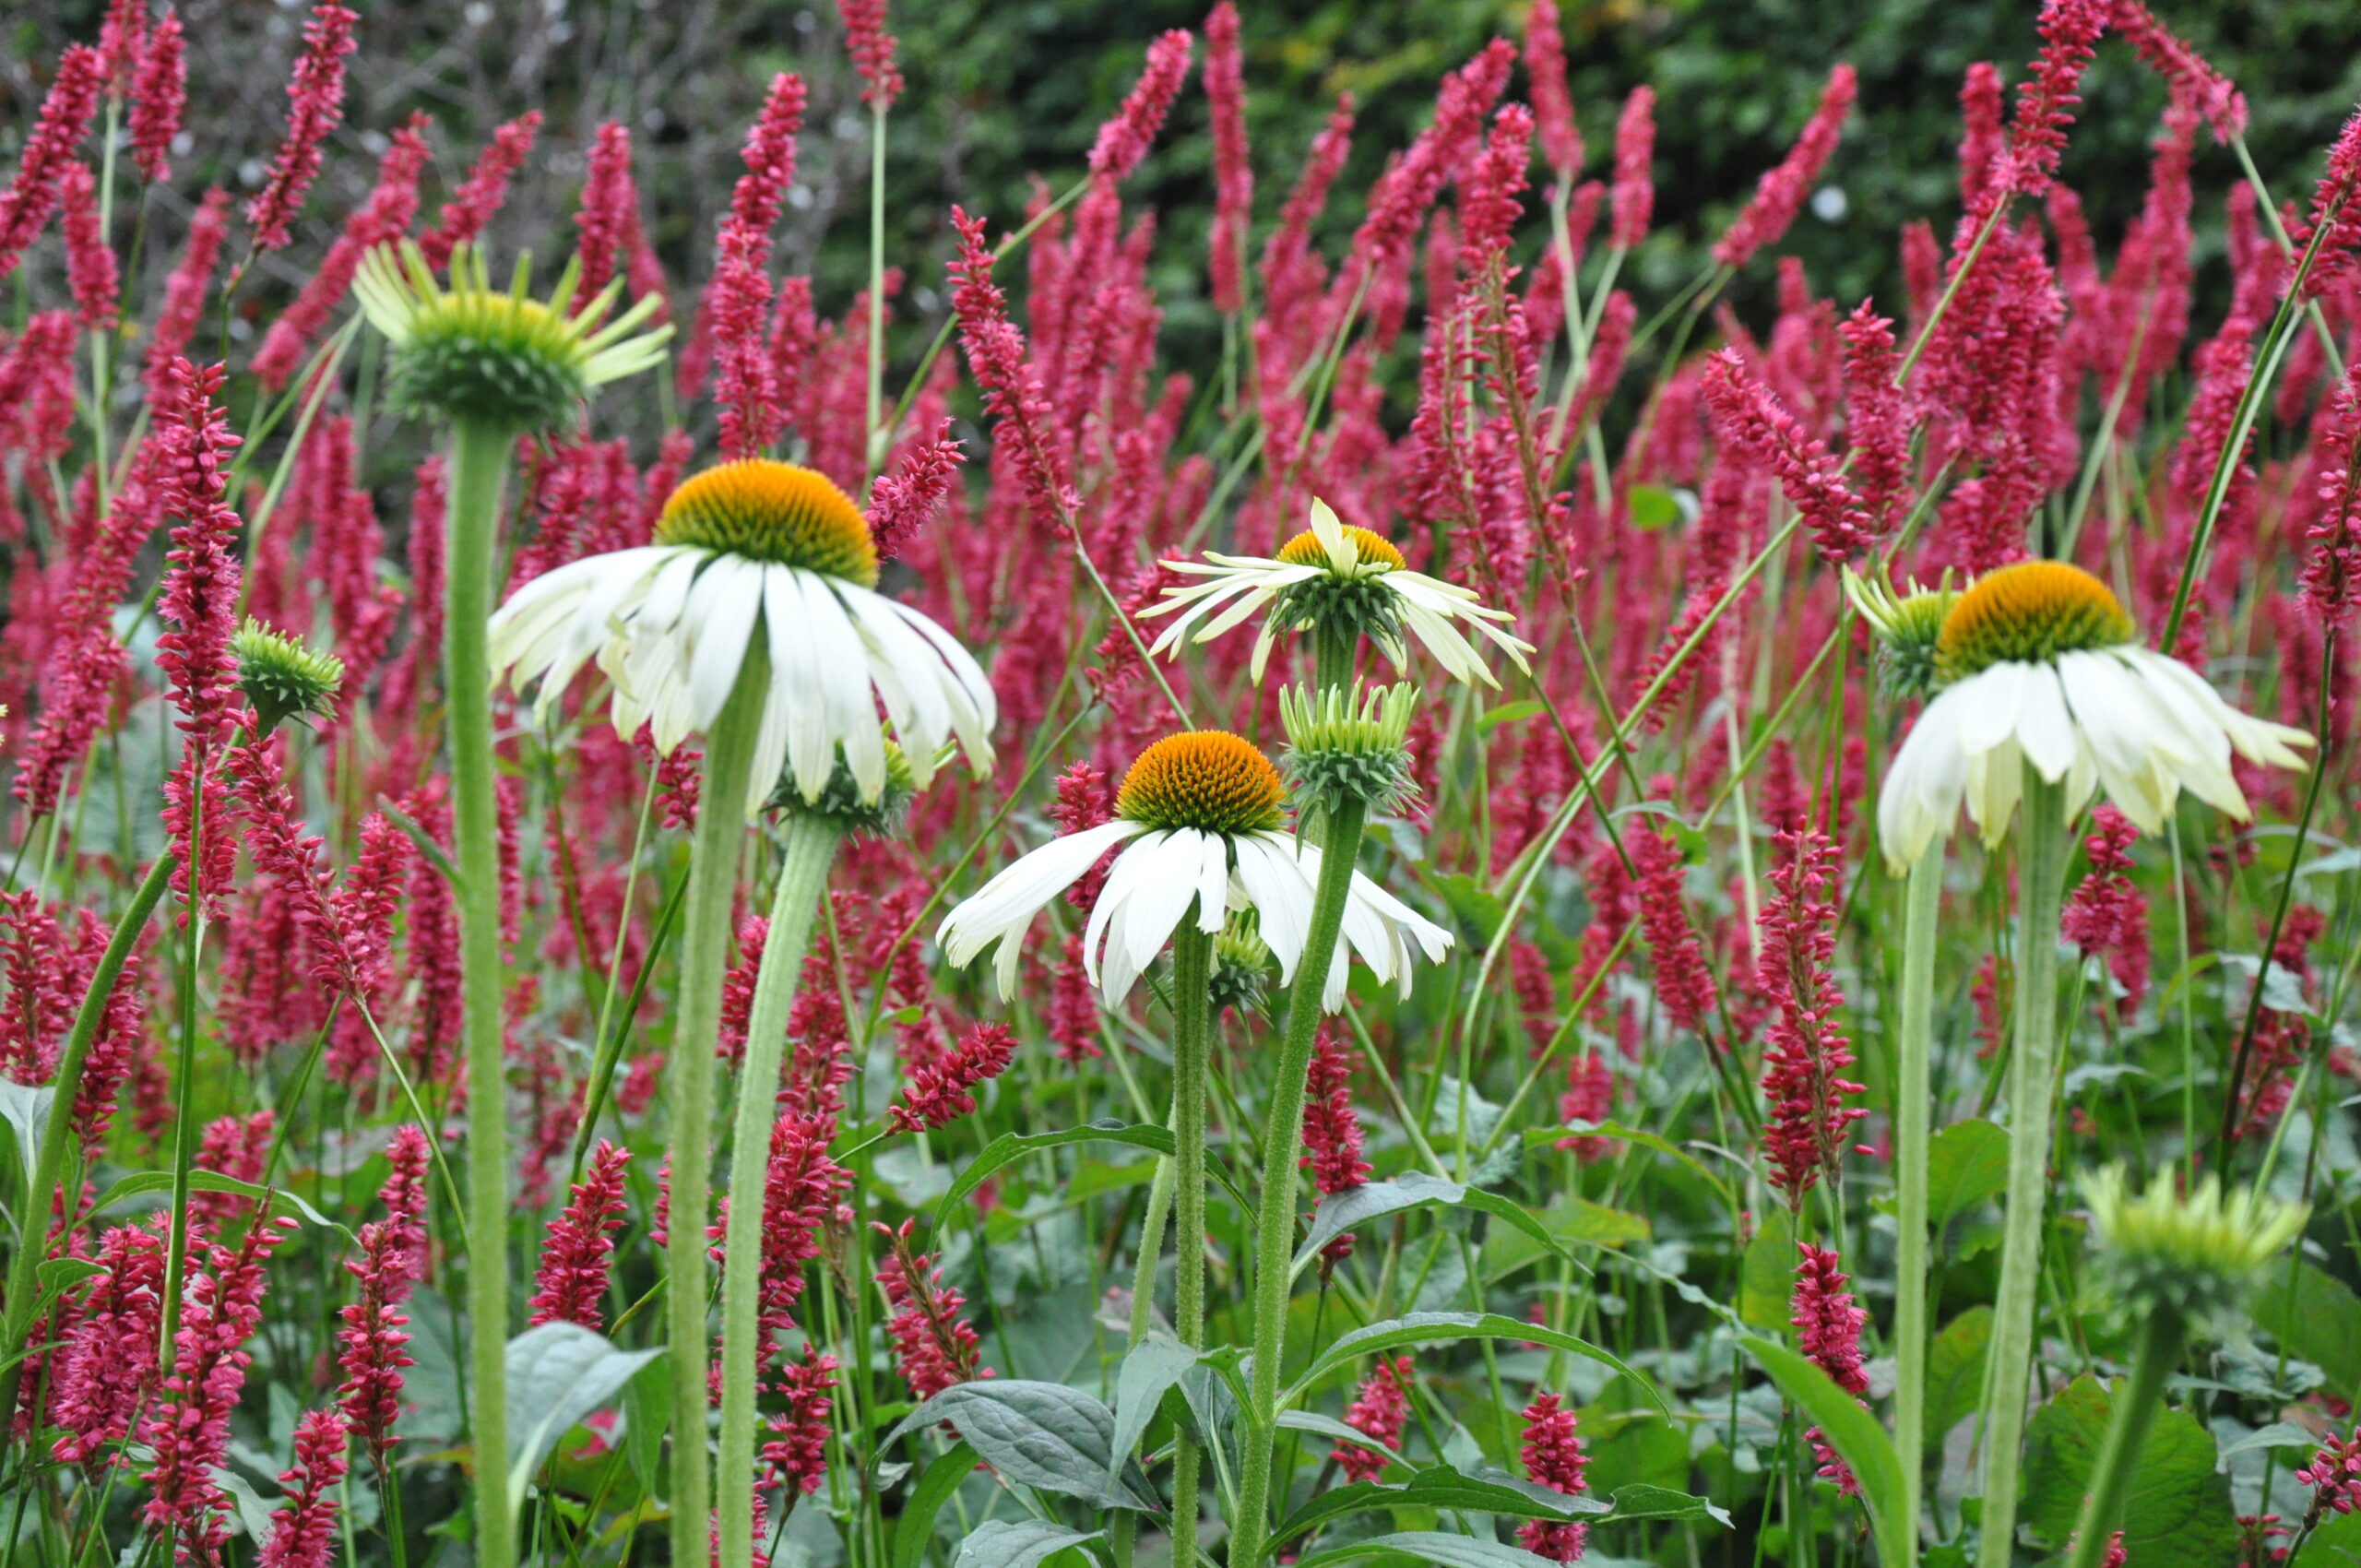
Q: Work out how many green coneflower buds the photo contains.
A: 7